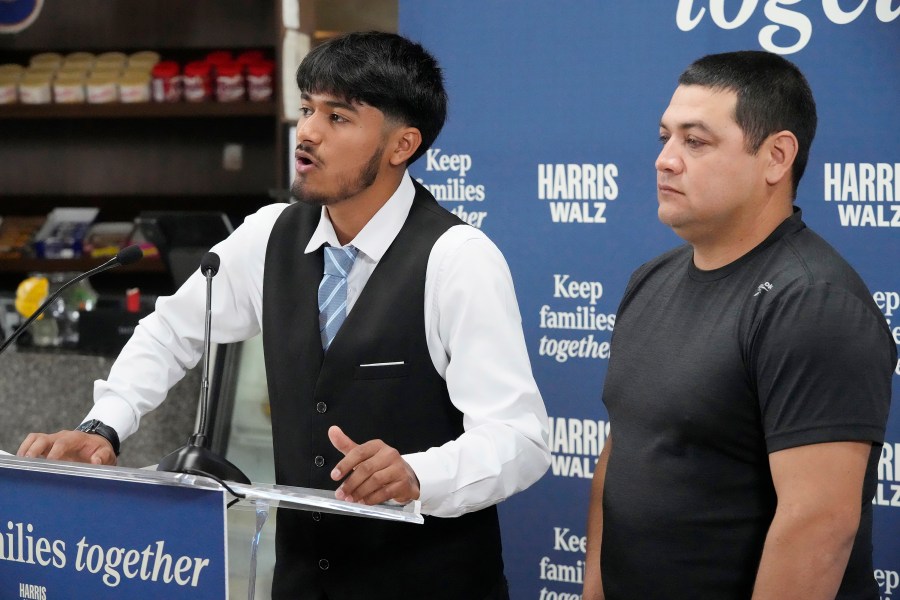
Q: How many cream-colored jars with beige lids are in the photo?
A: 9